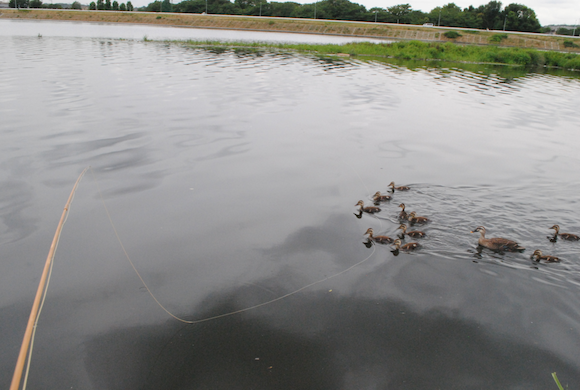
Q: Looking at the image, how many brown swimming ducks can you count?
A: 11